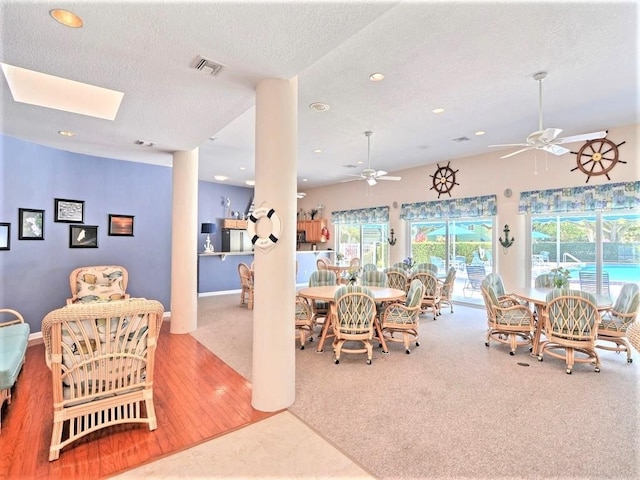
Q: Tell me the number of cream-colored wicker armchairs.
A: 2